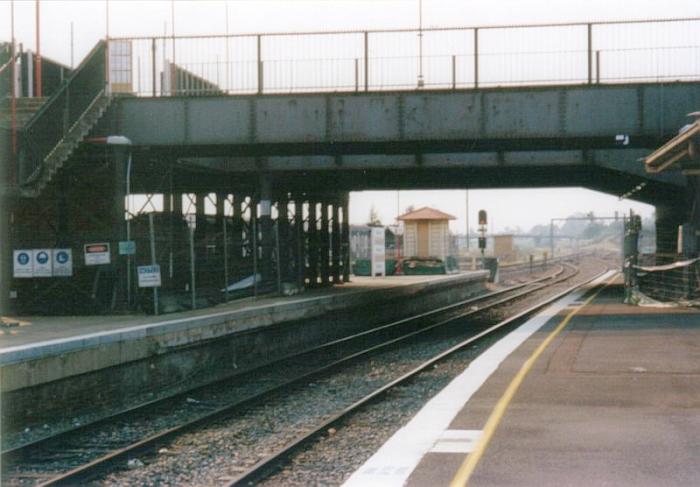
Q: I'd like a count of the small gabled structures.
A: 1